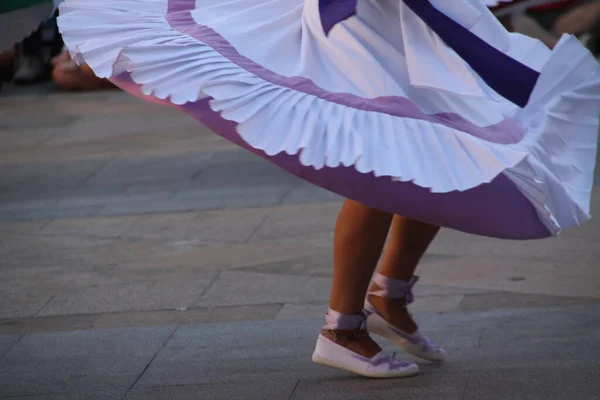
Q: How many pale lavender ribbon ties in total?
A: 2